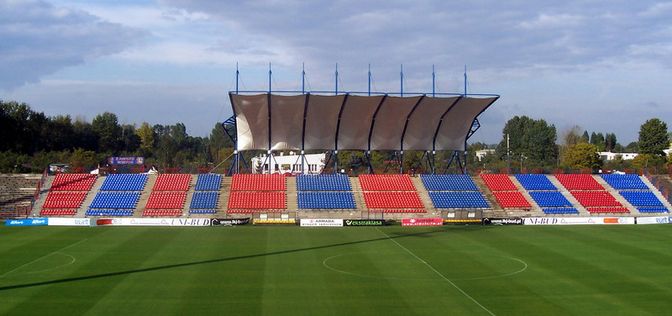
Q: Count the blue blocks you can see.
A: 6